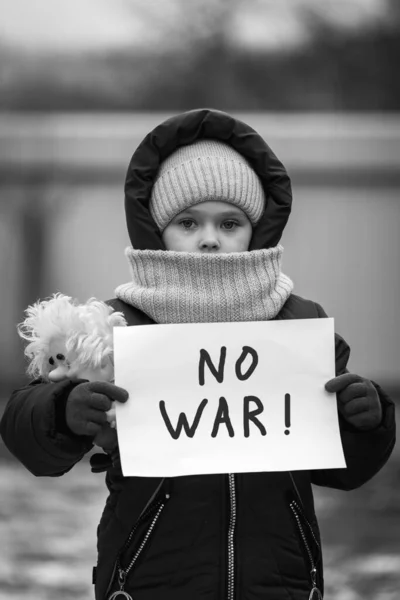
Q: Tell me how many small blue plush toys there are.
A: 0